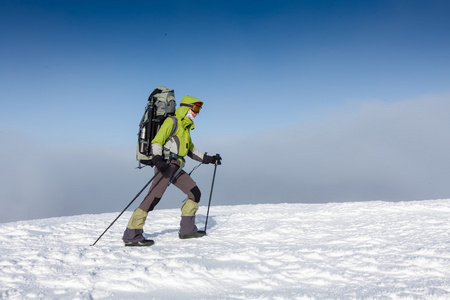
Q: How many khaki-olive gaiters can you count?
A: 2